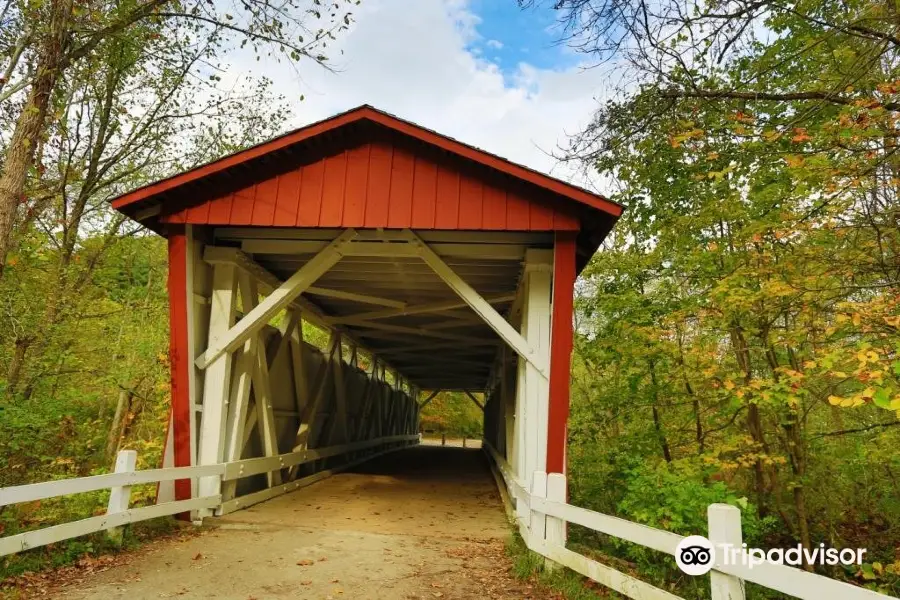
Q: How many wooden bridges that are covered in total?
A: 1